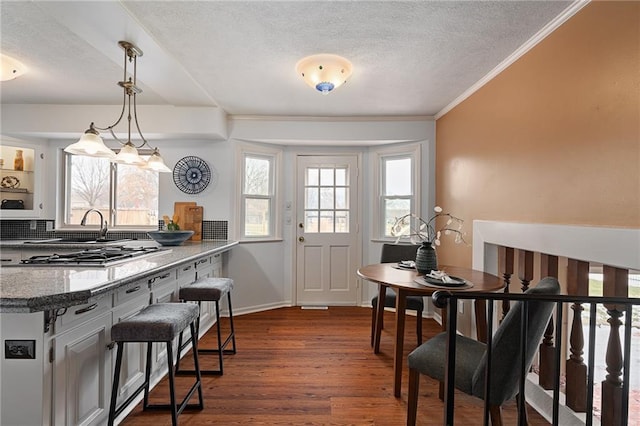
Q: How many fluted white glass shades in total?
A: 3